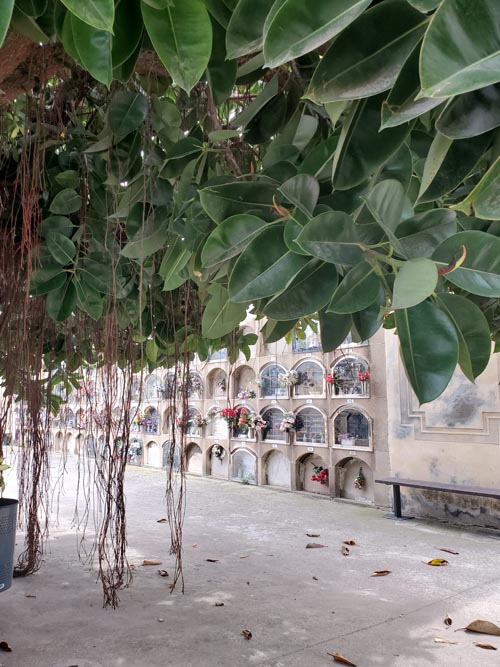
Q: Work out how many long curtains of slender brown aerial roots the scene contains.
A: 3